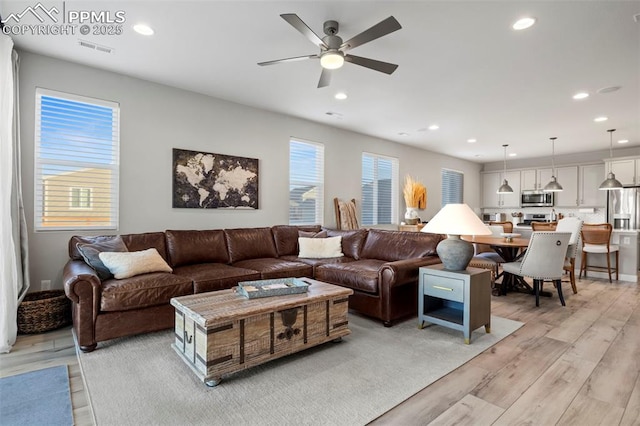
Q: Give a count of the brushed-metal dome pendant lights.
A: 3